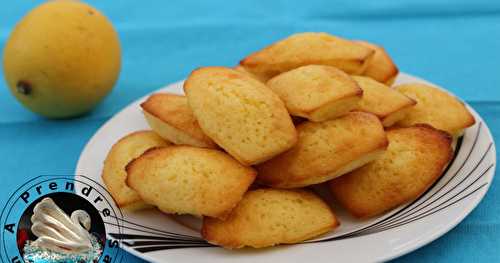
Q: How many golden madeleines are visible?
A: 12